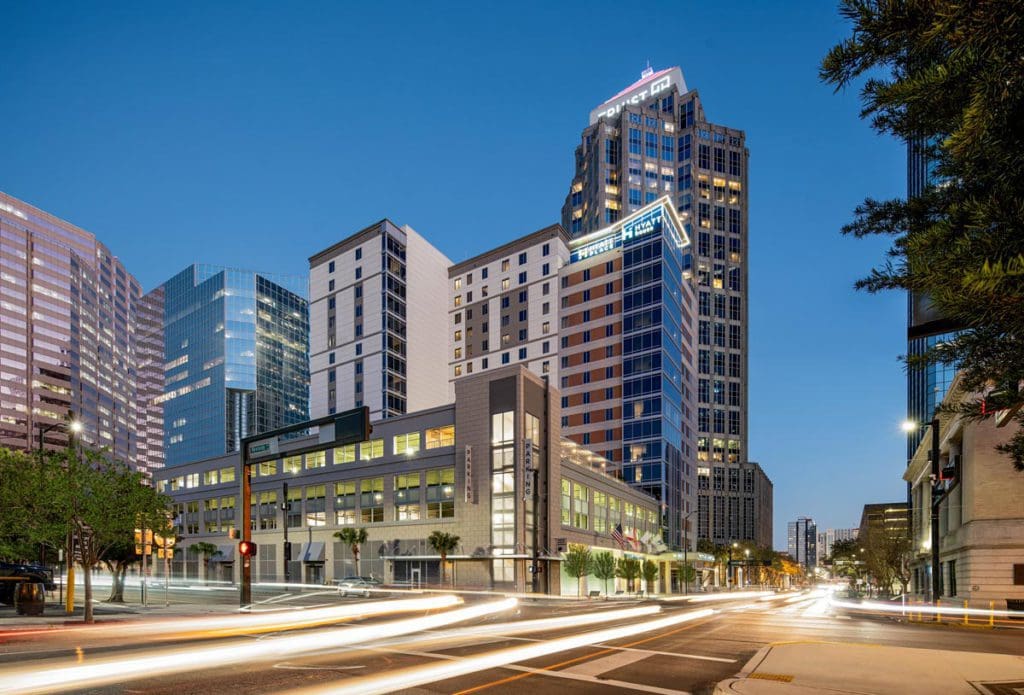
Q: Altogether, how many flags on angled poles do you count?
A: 4